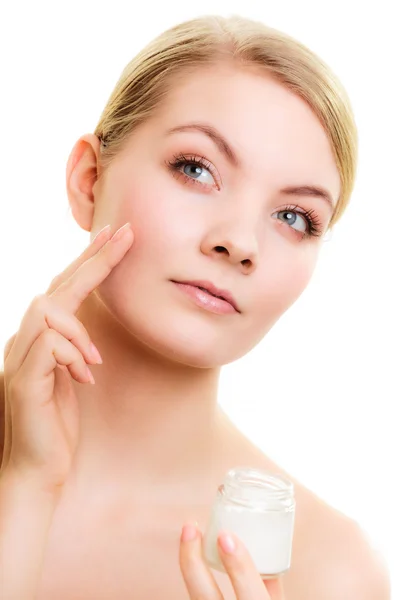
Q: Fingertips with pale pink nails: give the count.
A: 6